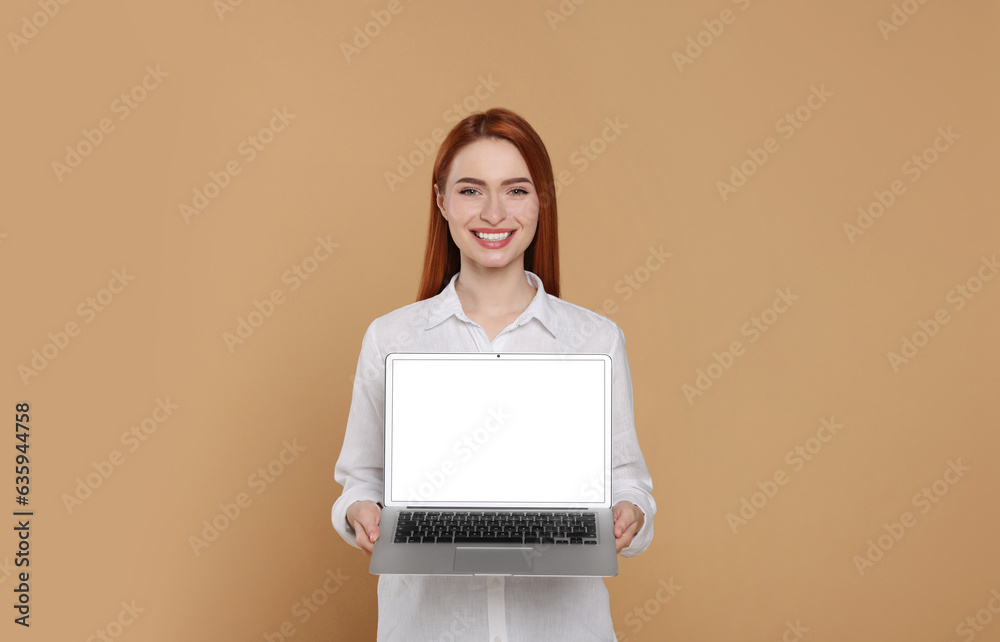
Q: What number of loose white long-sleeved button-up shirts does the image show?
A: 1